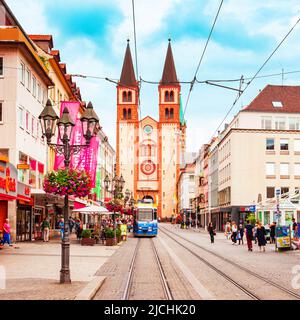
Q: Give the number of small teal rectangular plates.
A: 0